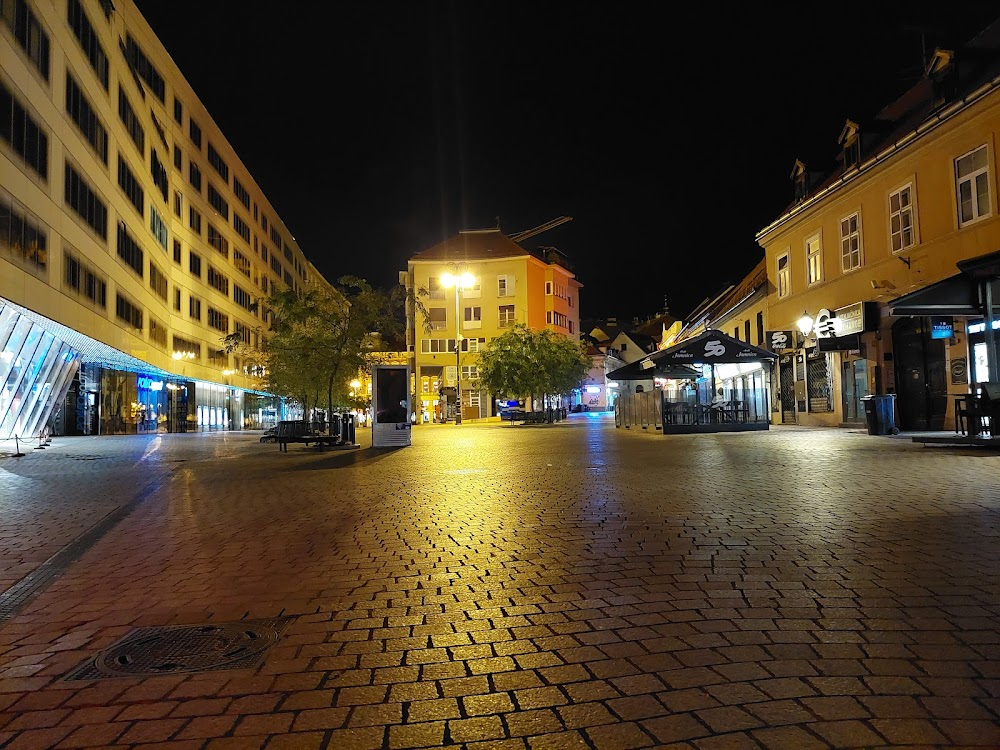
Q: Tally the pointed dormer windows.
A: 3